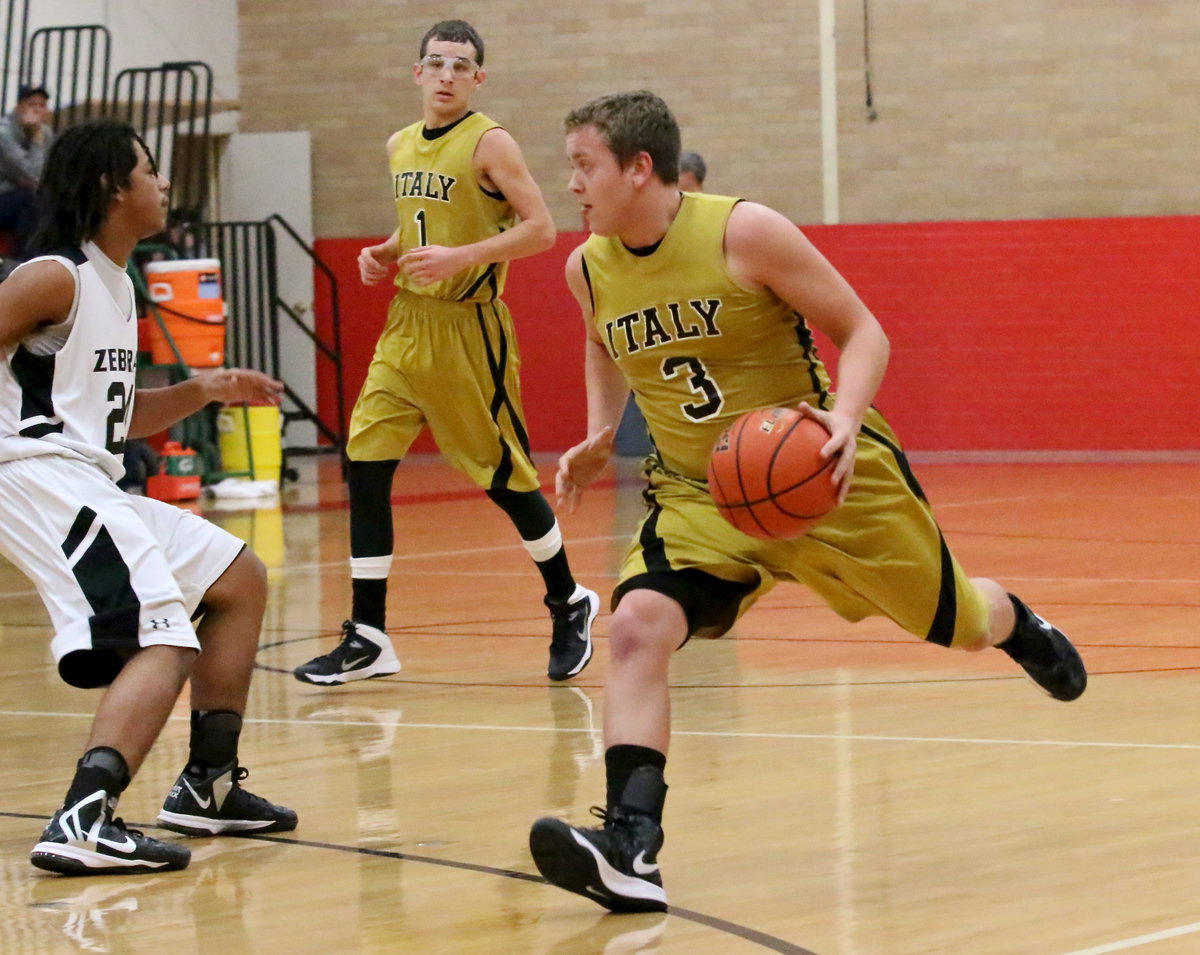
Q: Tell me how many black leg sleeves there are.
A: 2